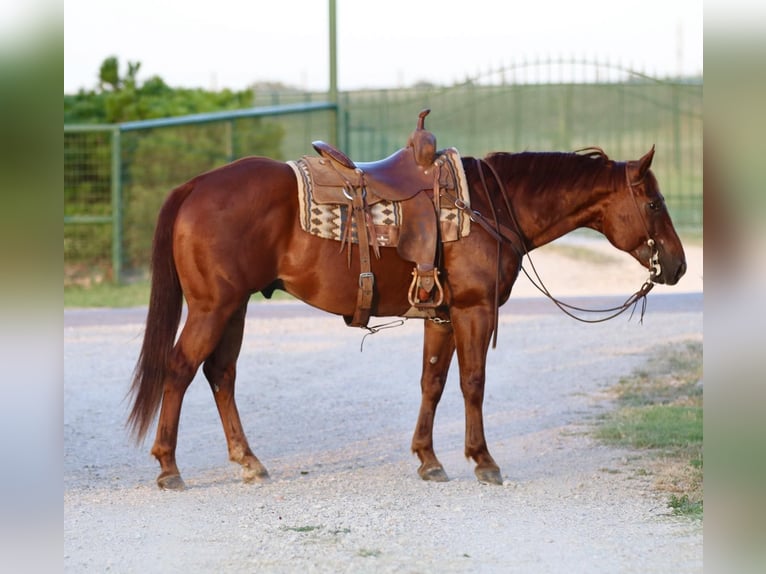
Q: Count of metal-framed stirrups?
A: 1